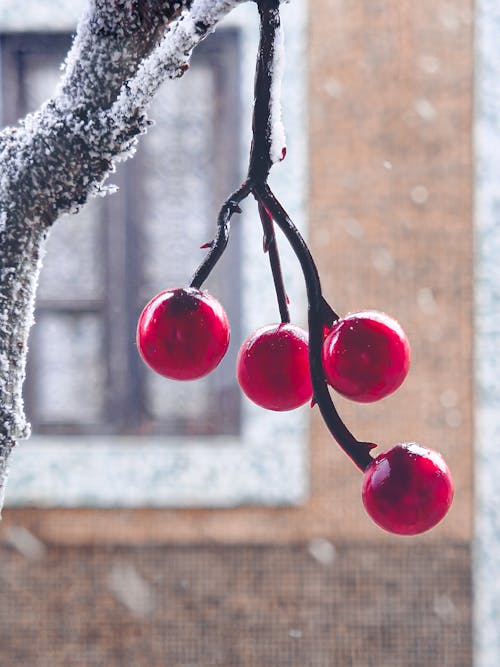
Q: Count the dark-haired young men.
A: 0